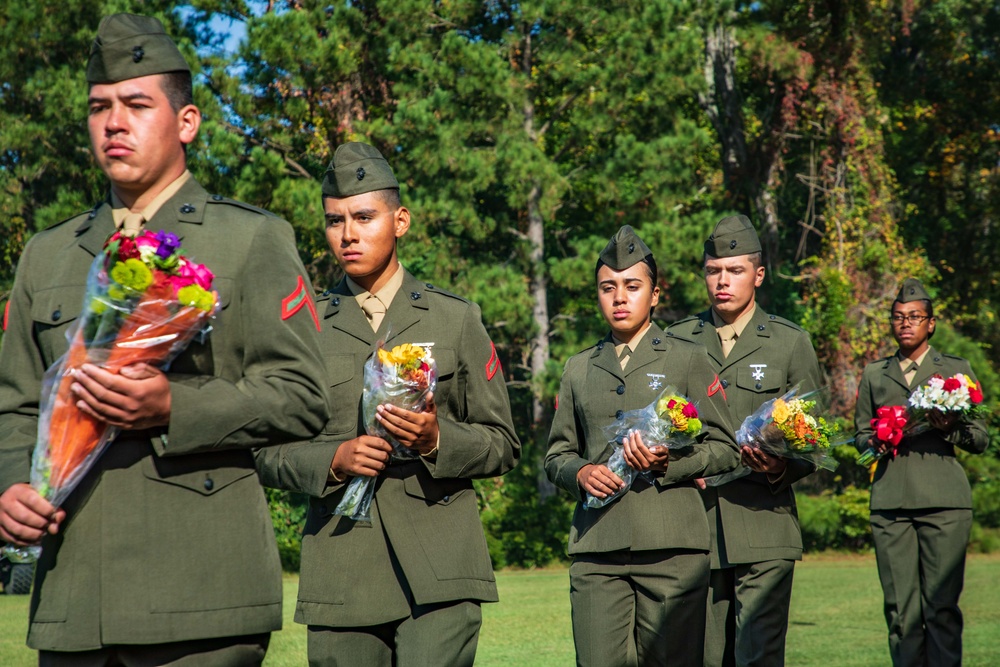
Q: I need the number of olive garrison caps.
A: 5